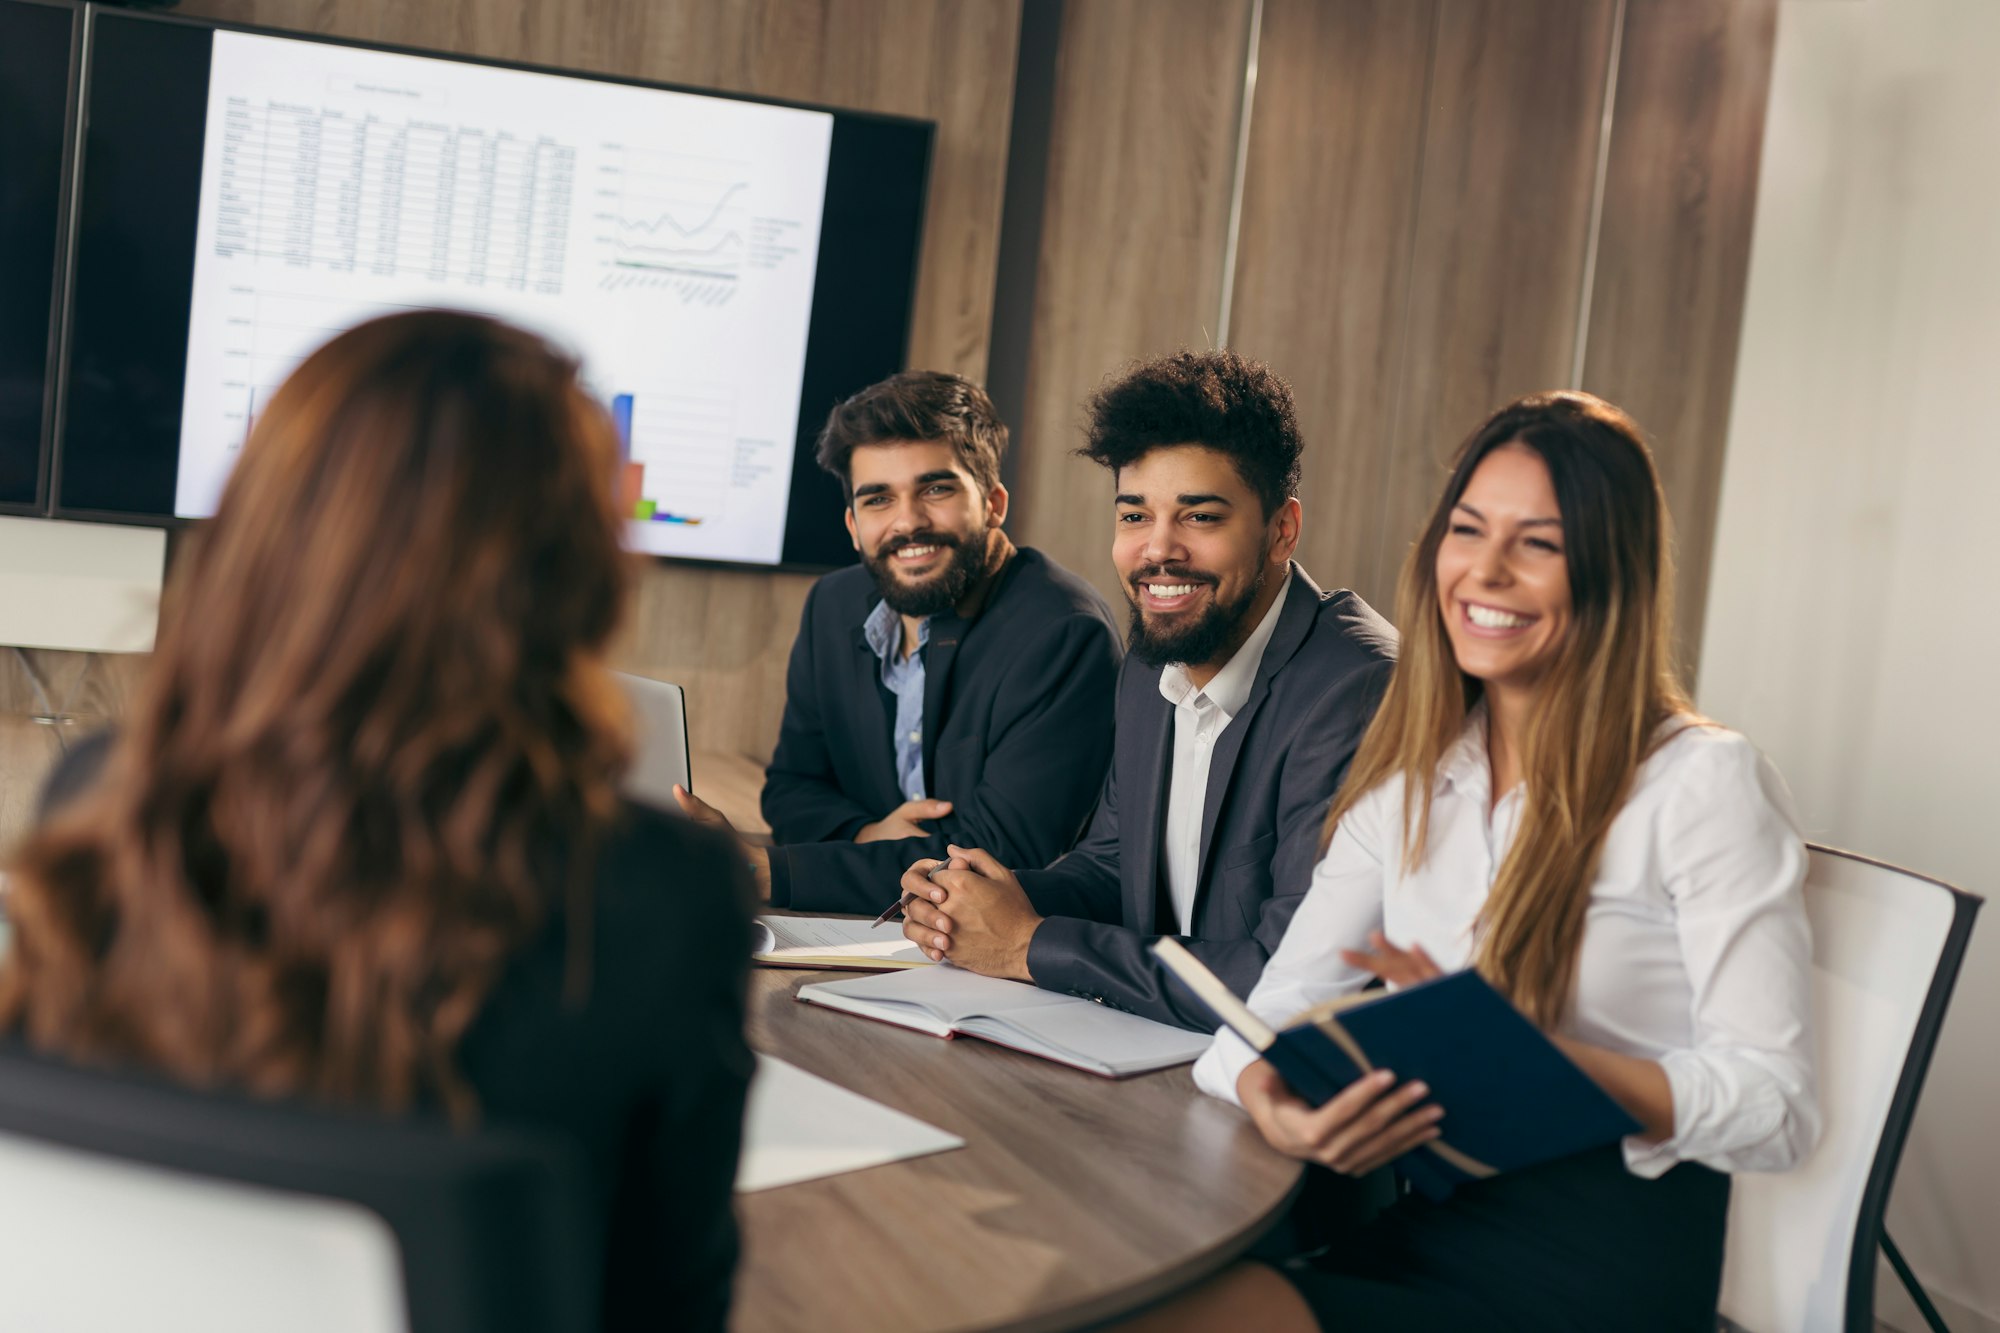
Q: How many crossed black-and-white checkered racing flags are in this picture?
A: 0